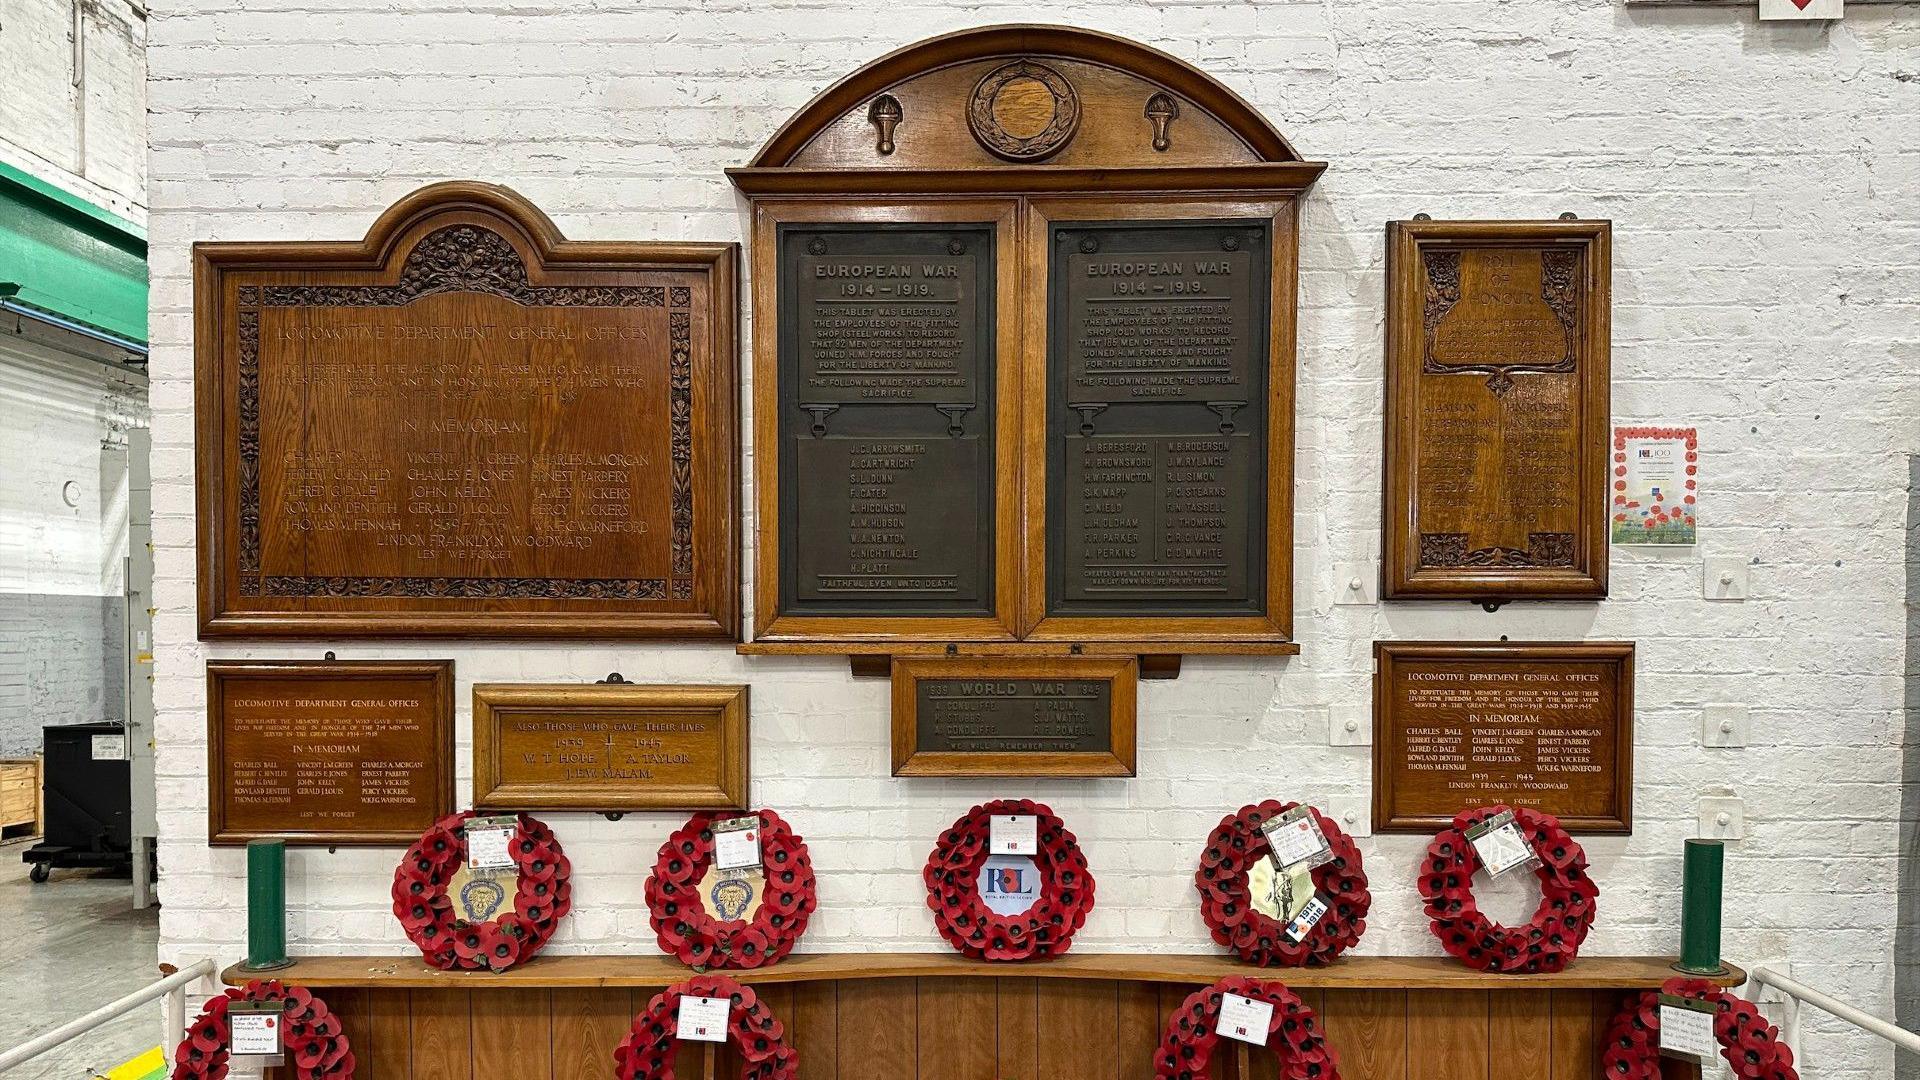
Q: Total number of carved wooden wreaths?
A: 1